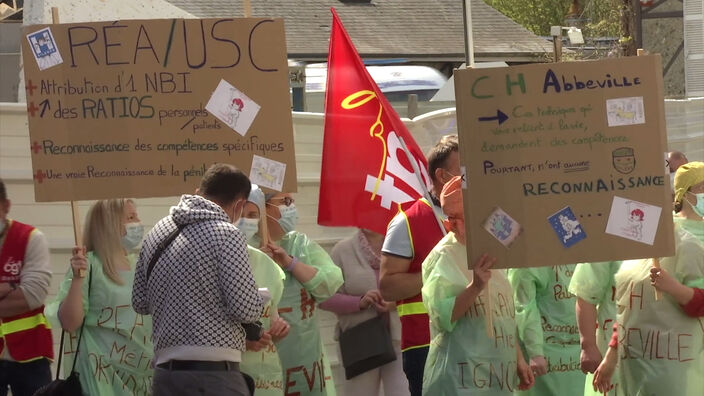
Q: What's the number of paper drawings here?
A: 7